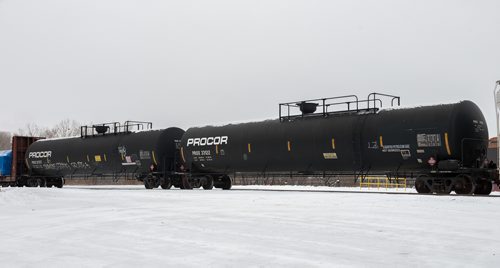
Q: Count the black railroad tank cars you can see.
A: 2